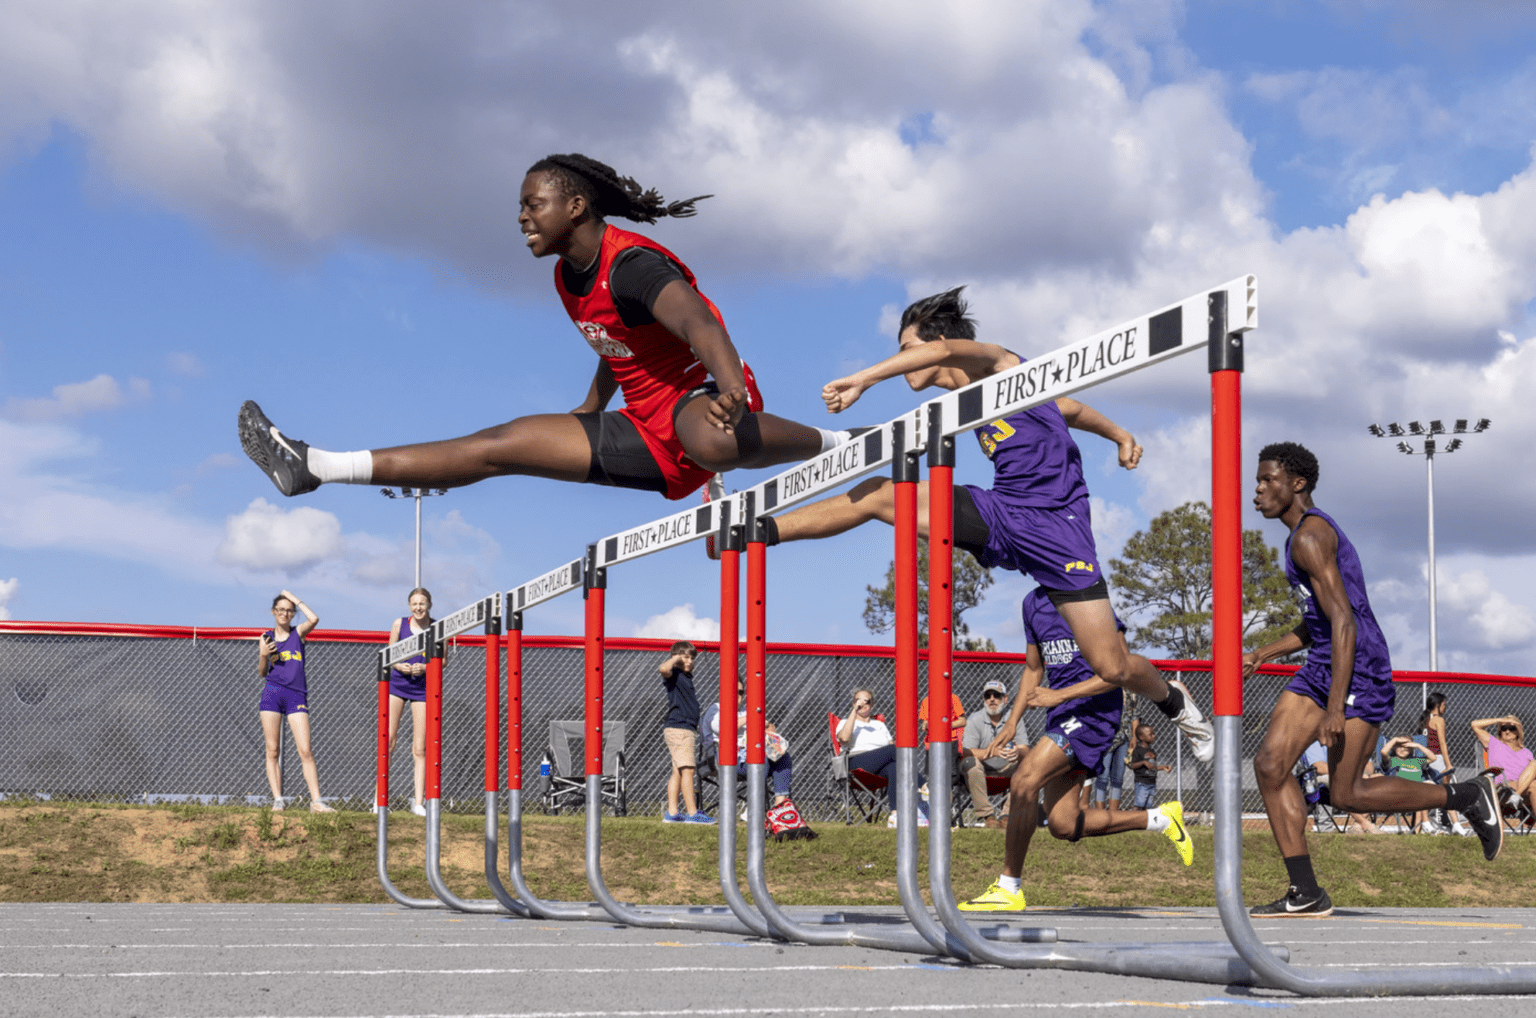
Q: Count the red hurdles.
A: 6